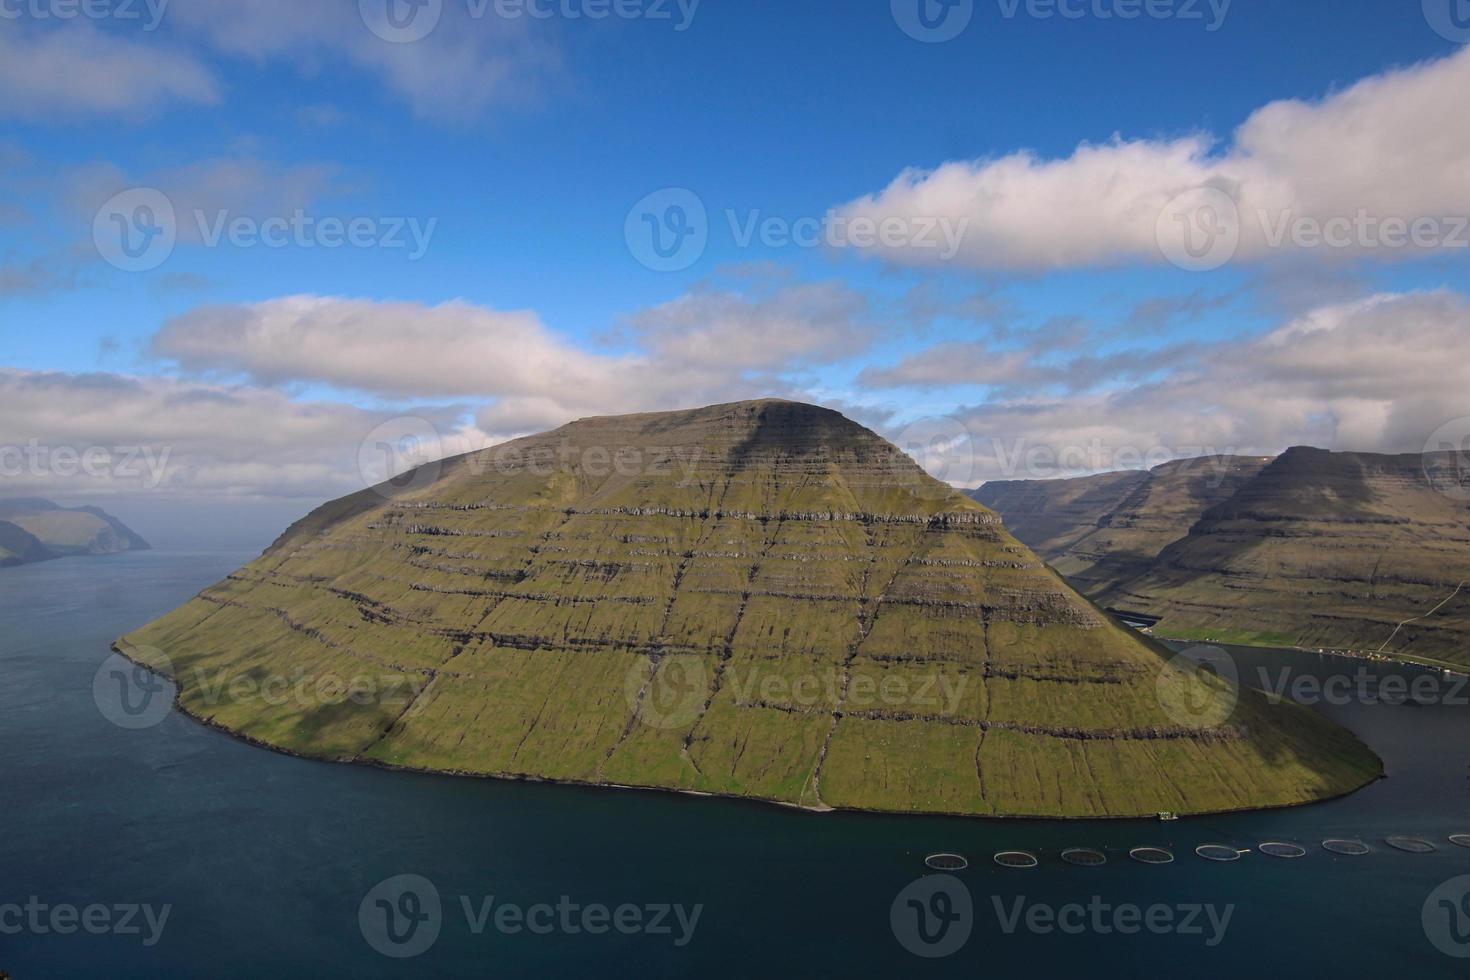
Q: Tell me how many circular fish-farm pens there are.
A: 9